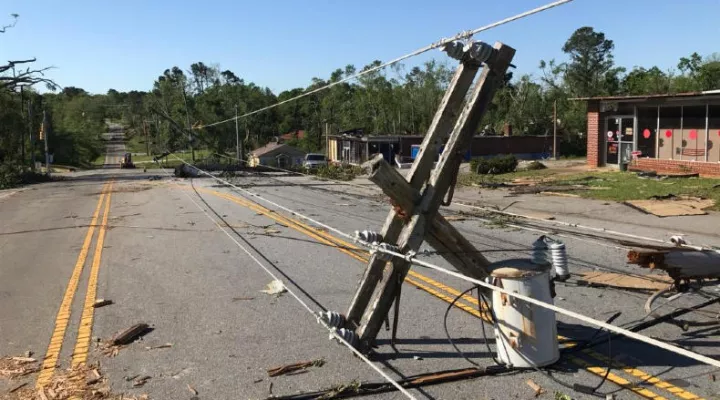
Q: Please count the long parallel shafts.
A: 2